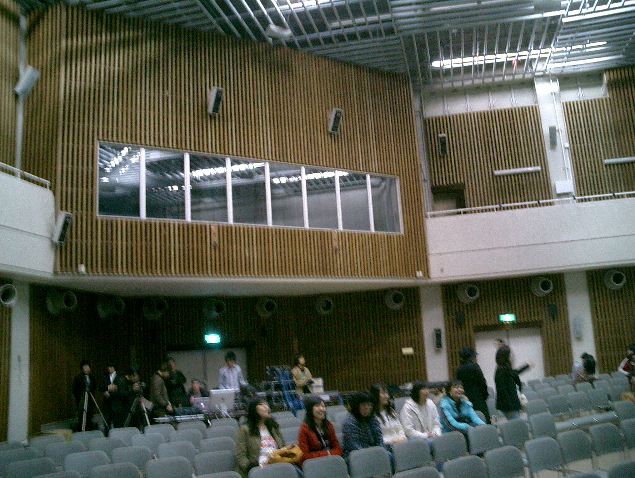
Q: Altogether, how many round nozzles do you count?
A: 11